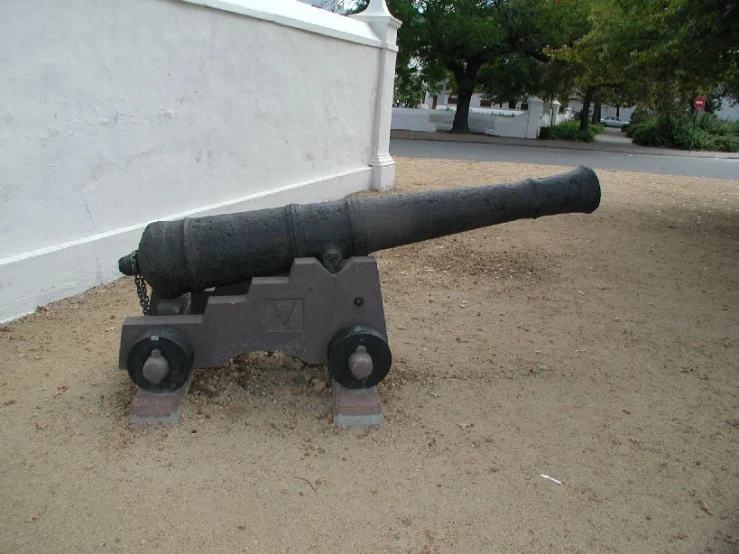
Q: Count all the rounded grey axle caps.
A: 2